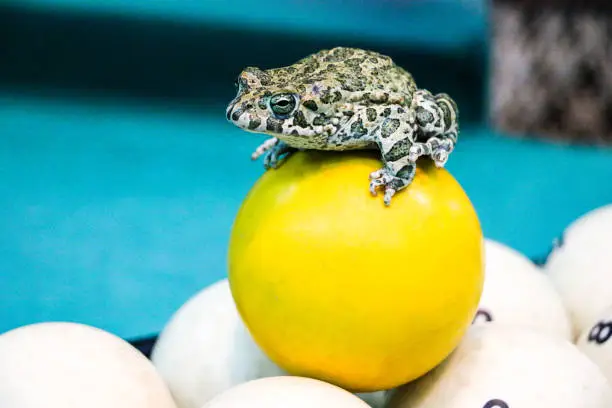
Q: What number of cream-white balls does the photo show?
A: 7